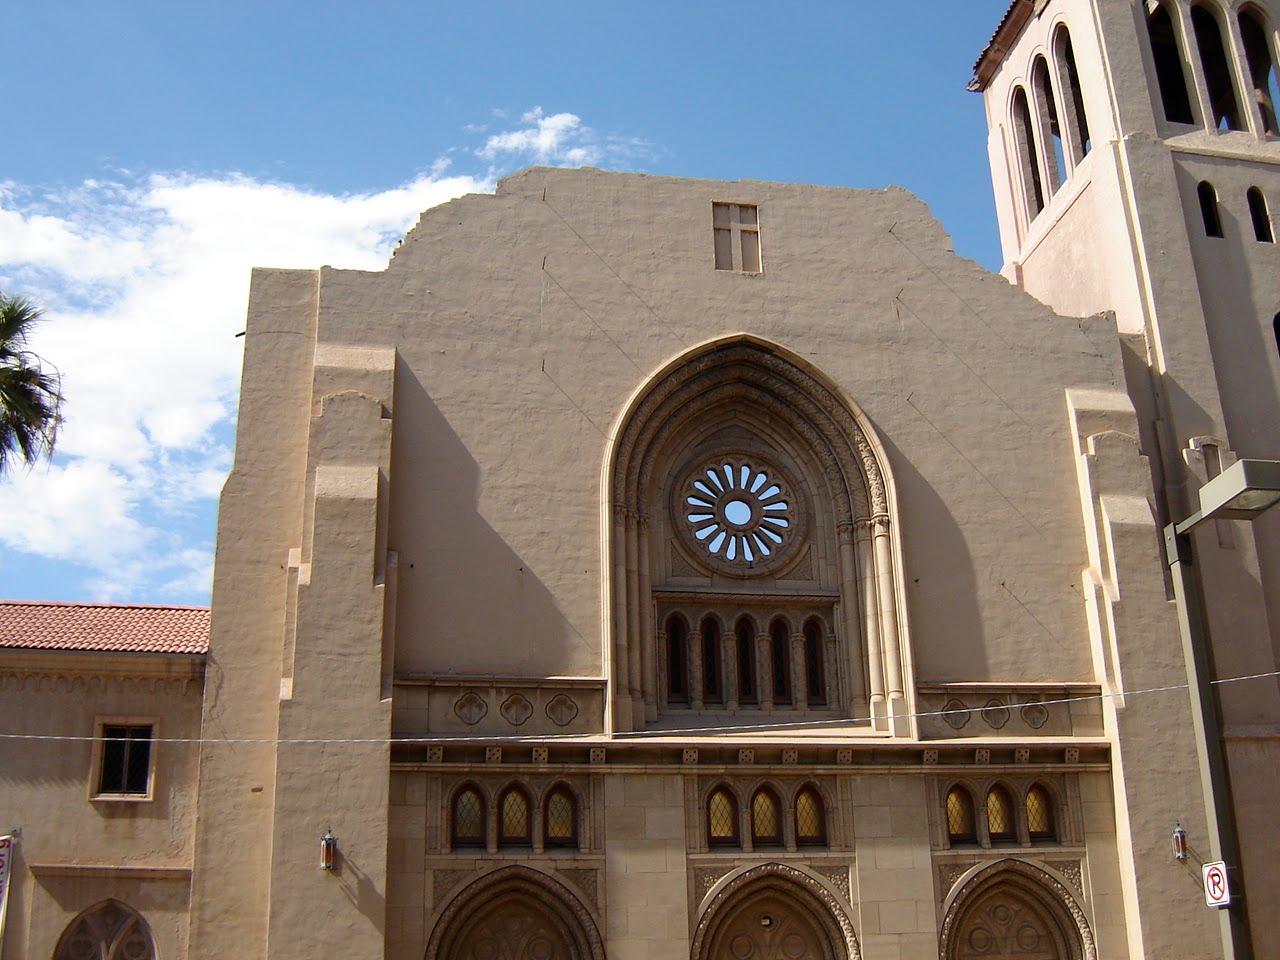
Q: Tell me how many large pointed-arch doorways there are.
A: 3